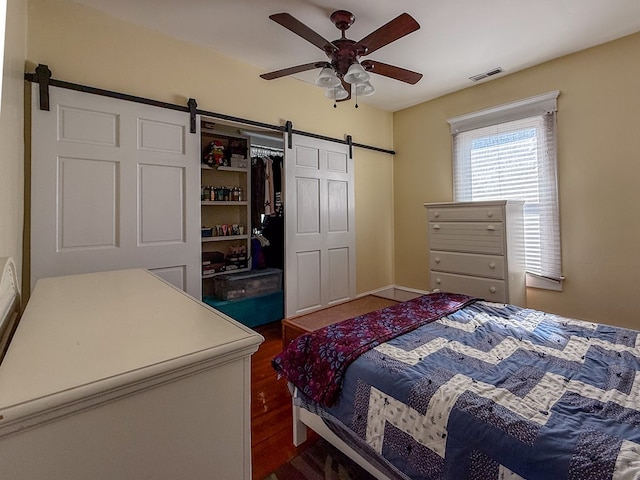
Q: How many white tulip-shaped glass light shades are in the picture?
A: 4